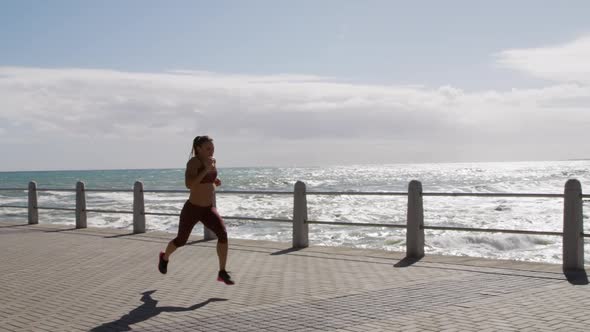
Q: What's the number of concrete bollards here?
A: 7